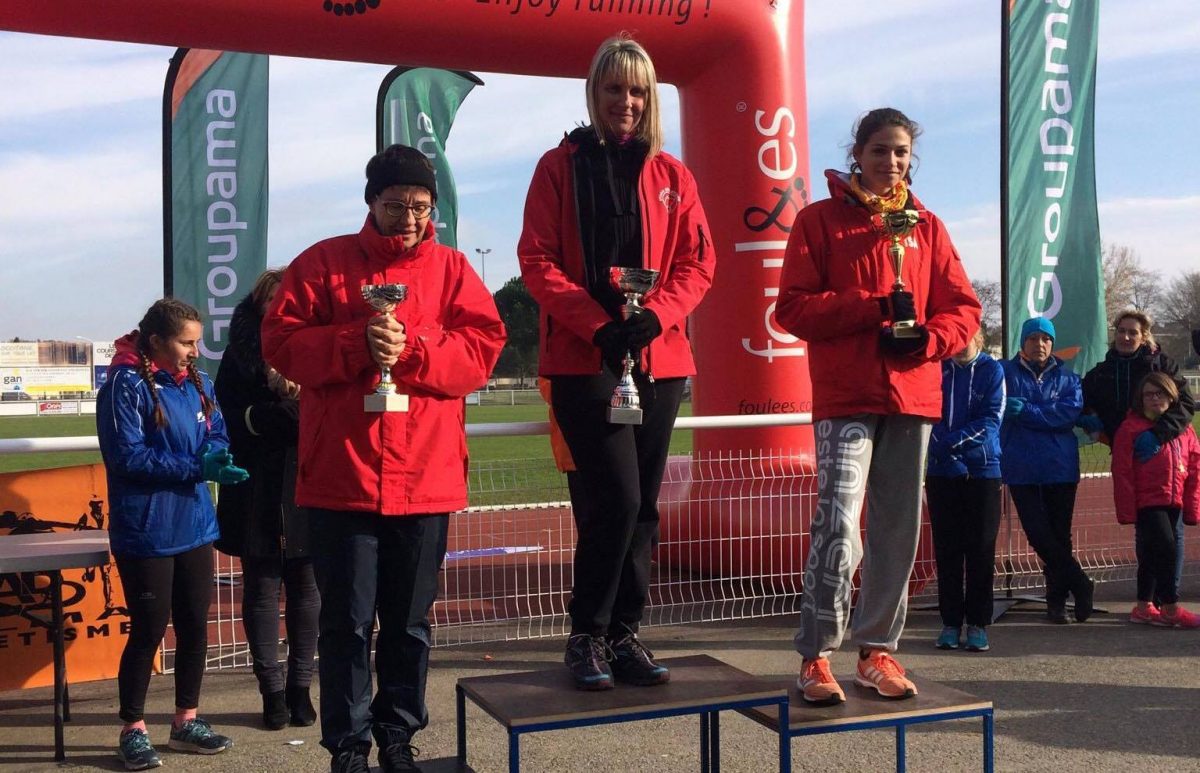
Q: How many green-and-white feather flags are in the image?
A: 3